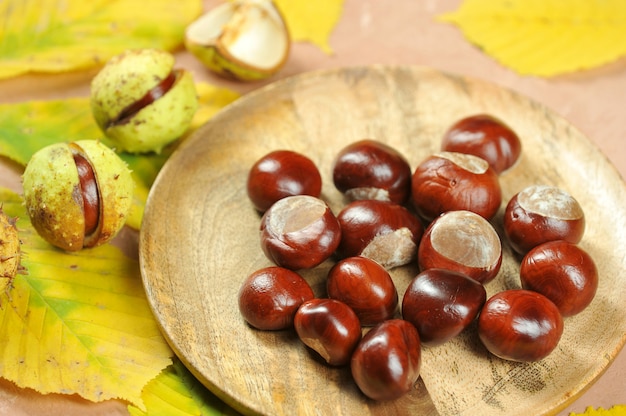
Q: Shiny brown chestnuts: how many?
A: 15